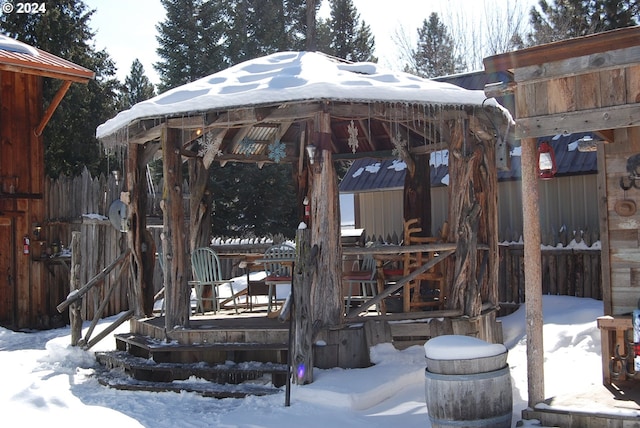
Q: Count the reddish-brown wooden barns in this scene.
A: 1